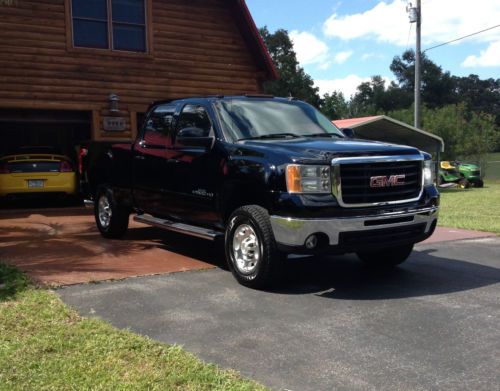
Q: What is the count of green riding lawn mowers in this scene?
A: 1